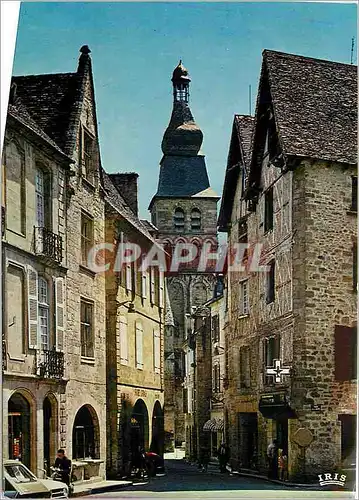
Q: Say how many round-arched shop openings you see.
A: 5